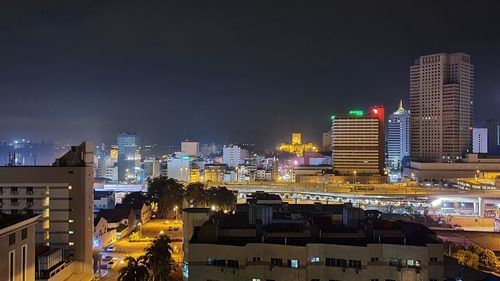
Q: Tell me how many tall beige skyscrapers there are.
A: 1